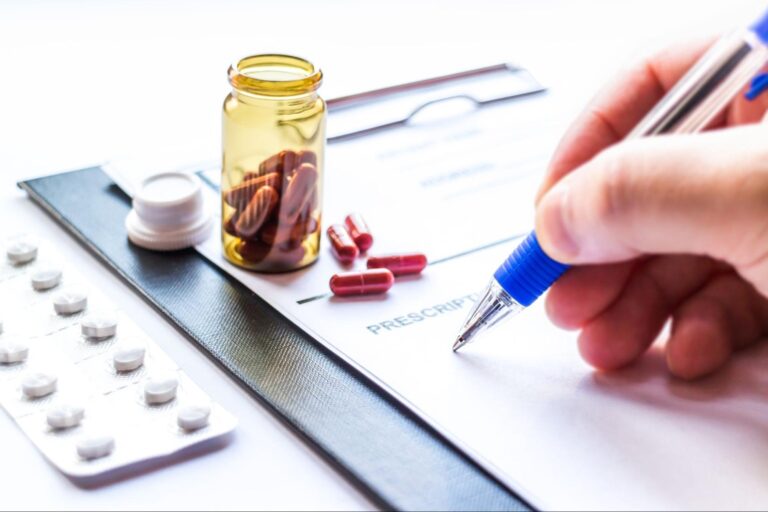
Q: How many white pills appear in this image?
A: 11